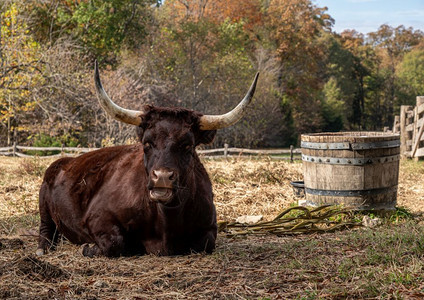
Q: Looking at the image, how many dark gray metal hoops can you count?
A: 3